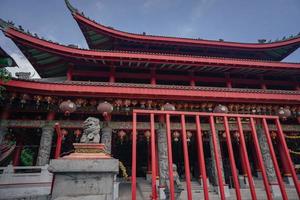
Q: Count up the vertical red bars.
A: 11